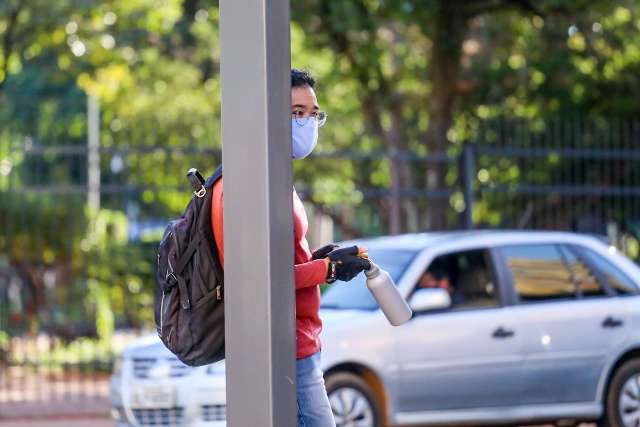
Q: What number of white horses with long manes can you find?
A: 0